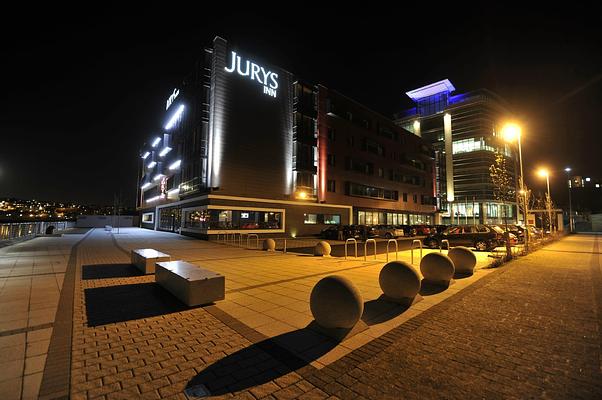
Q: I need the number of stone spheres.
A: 6